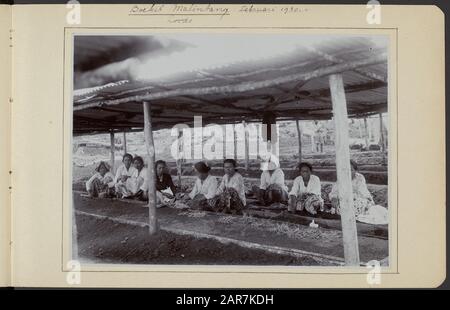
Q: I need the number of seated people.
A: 9